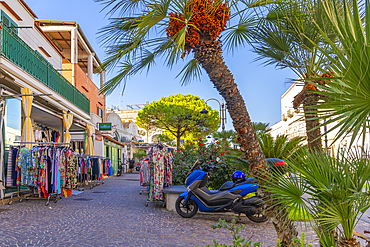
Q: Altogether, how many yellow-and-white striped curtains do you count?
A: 3